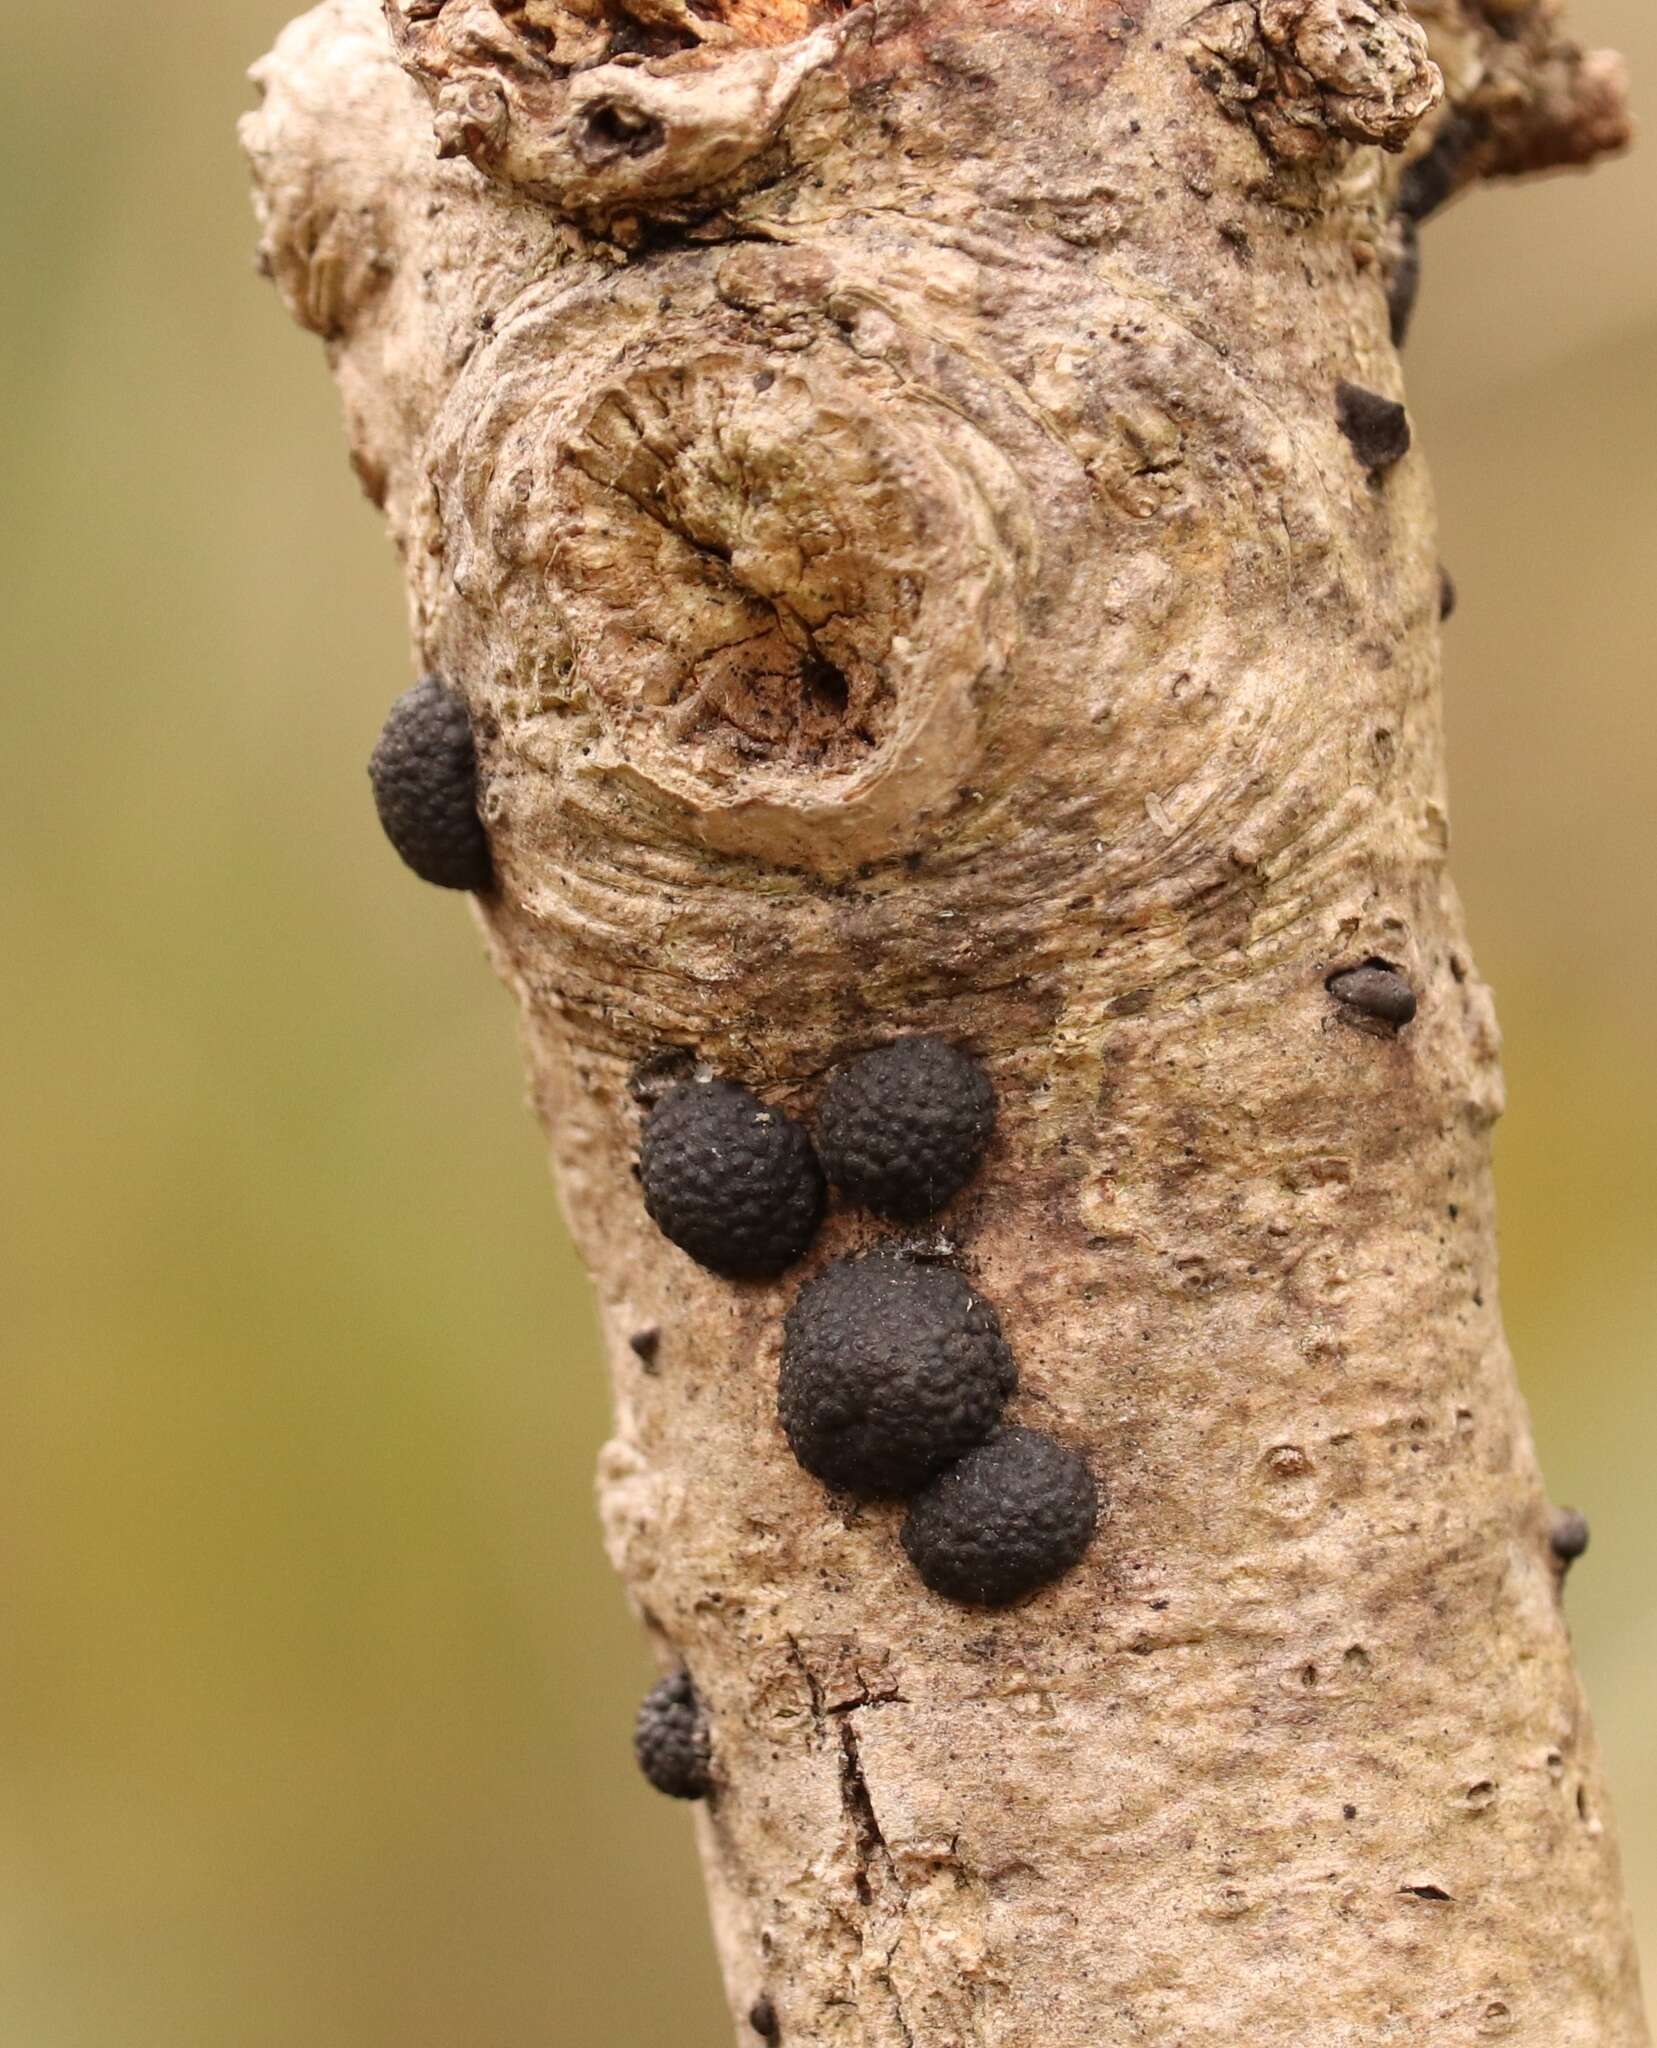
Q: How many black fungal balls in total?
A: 6